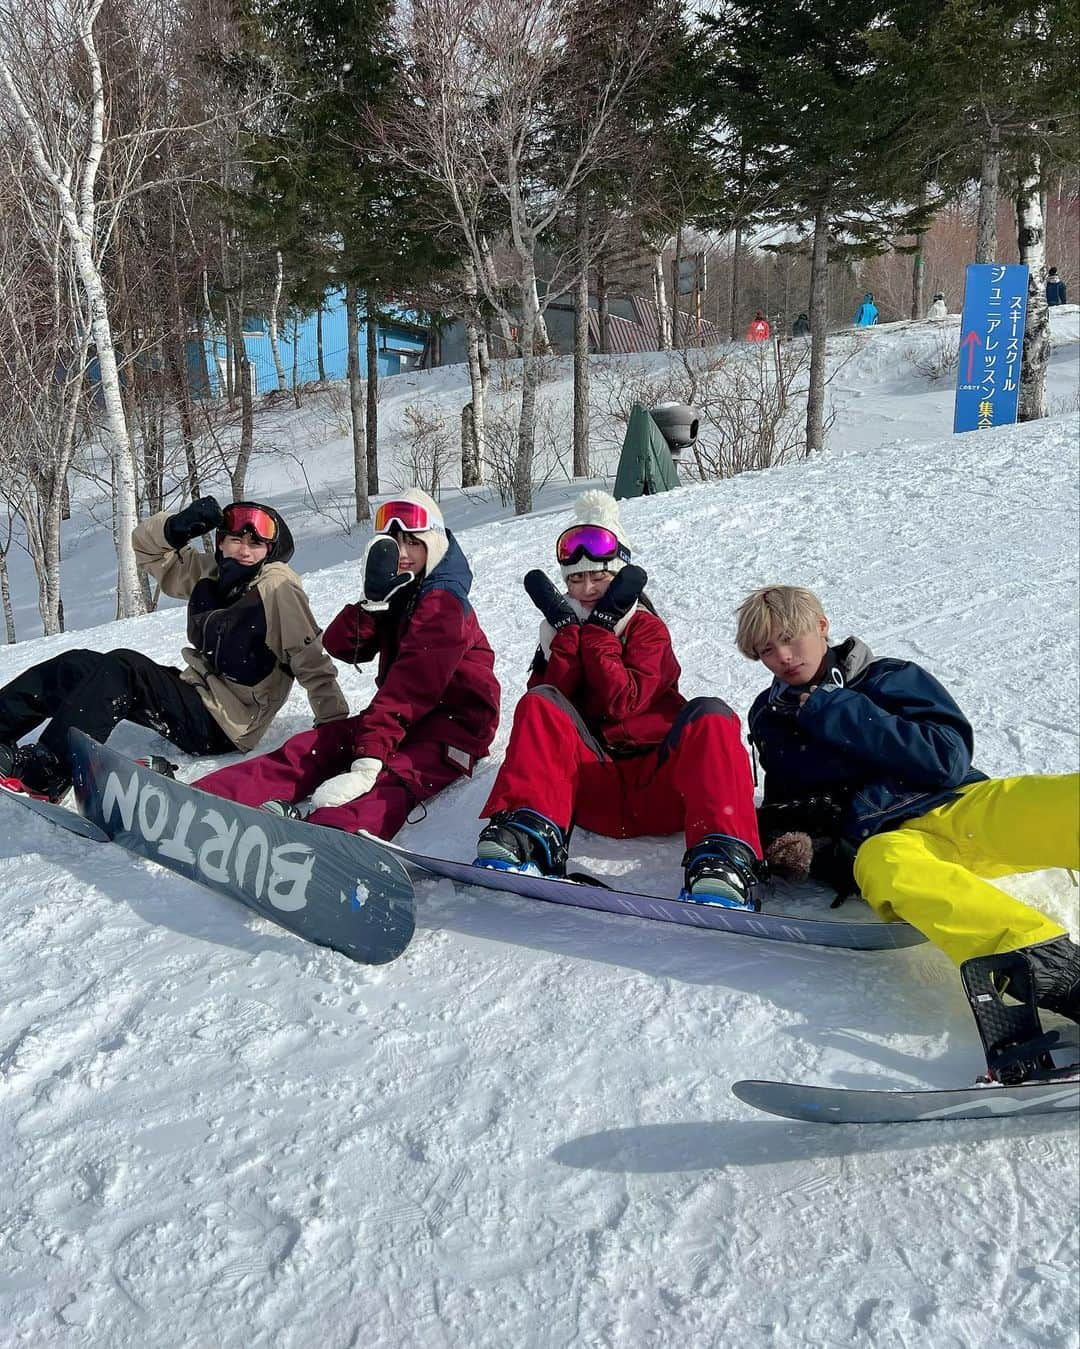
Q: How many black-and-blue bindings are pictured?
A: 2